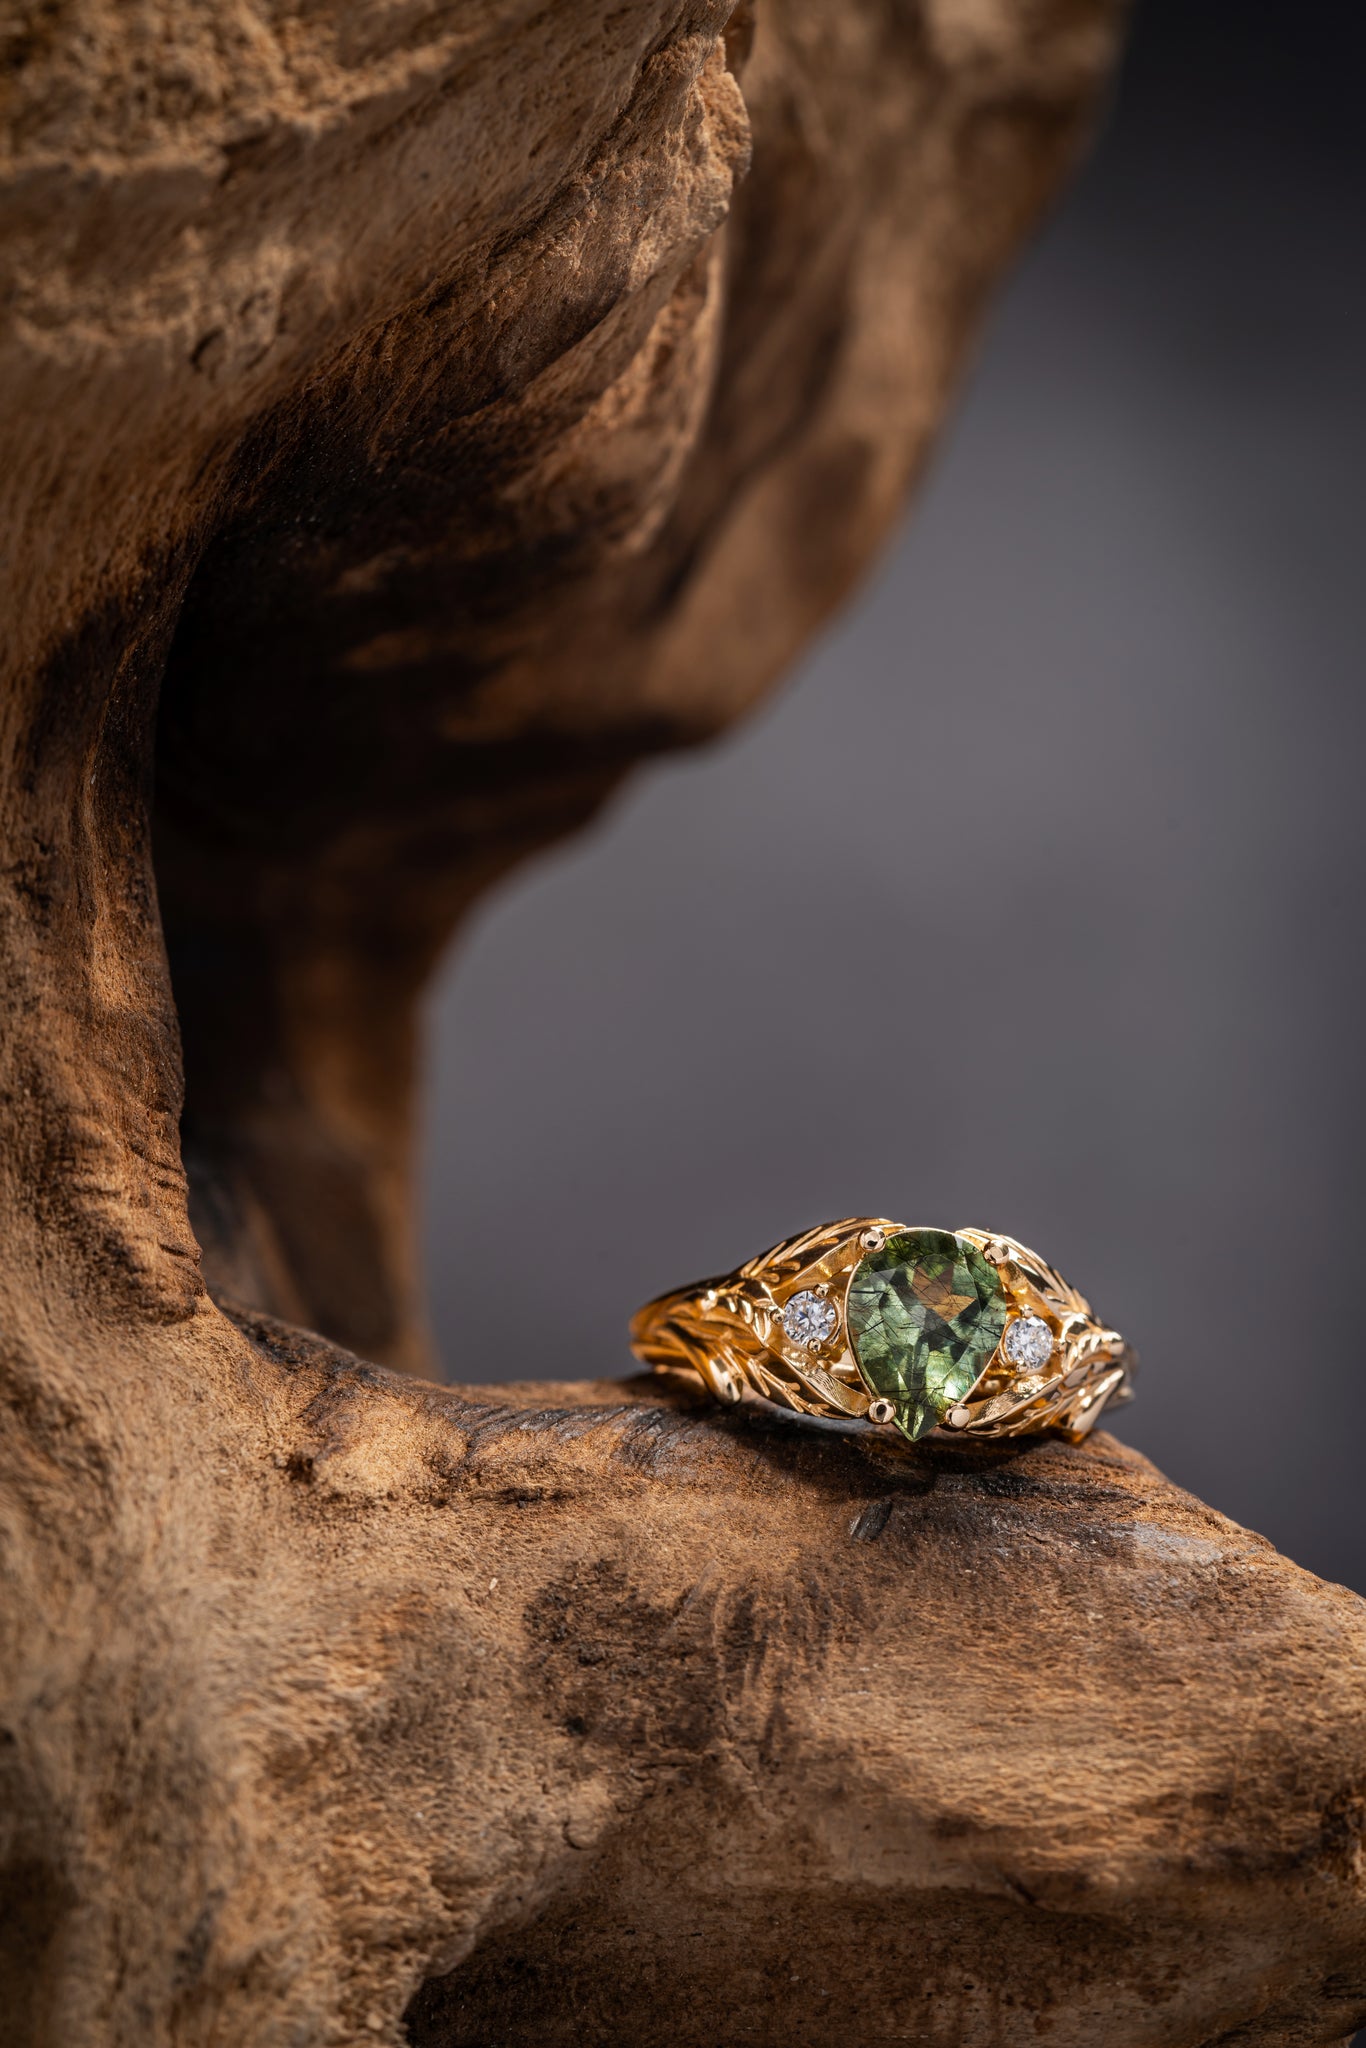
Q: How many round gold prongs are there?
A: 10